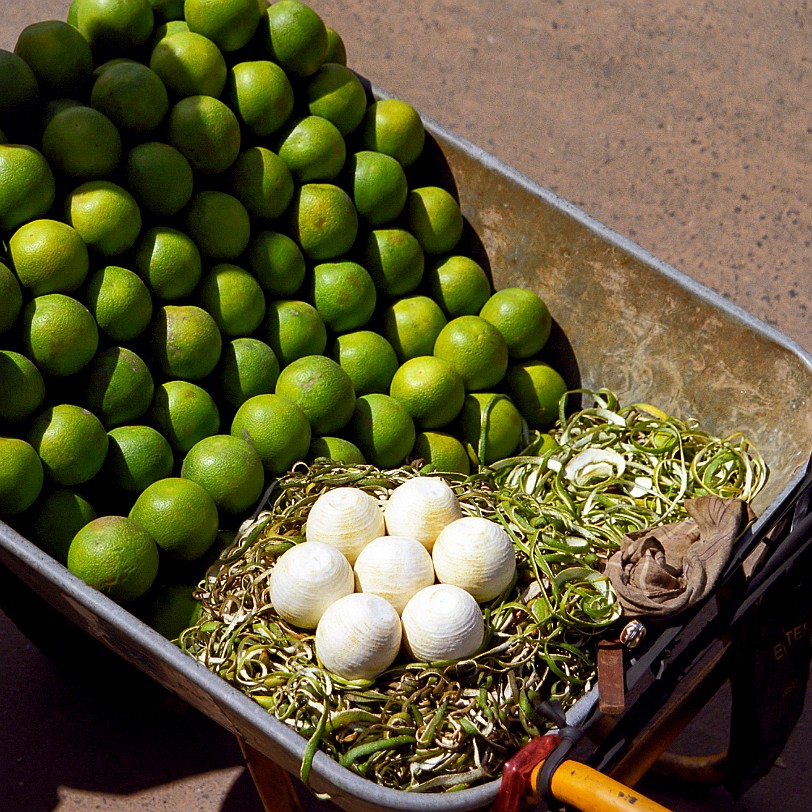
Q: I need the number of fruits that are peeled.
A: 7